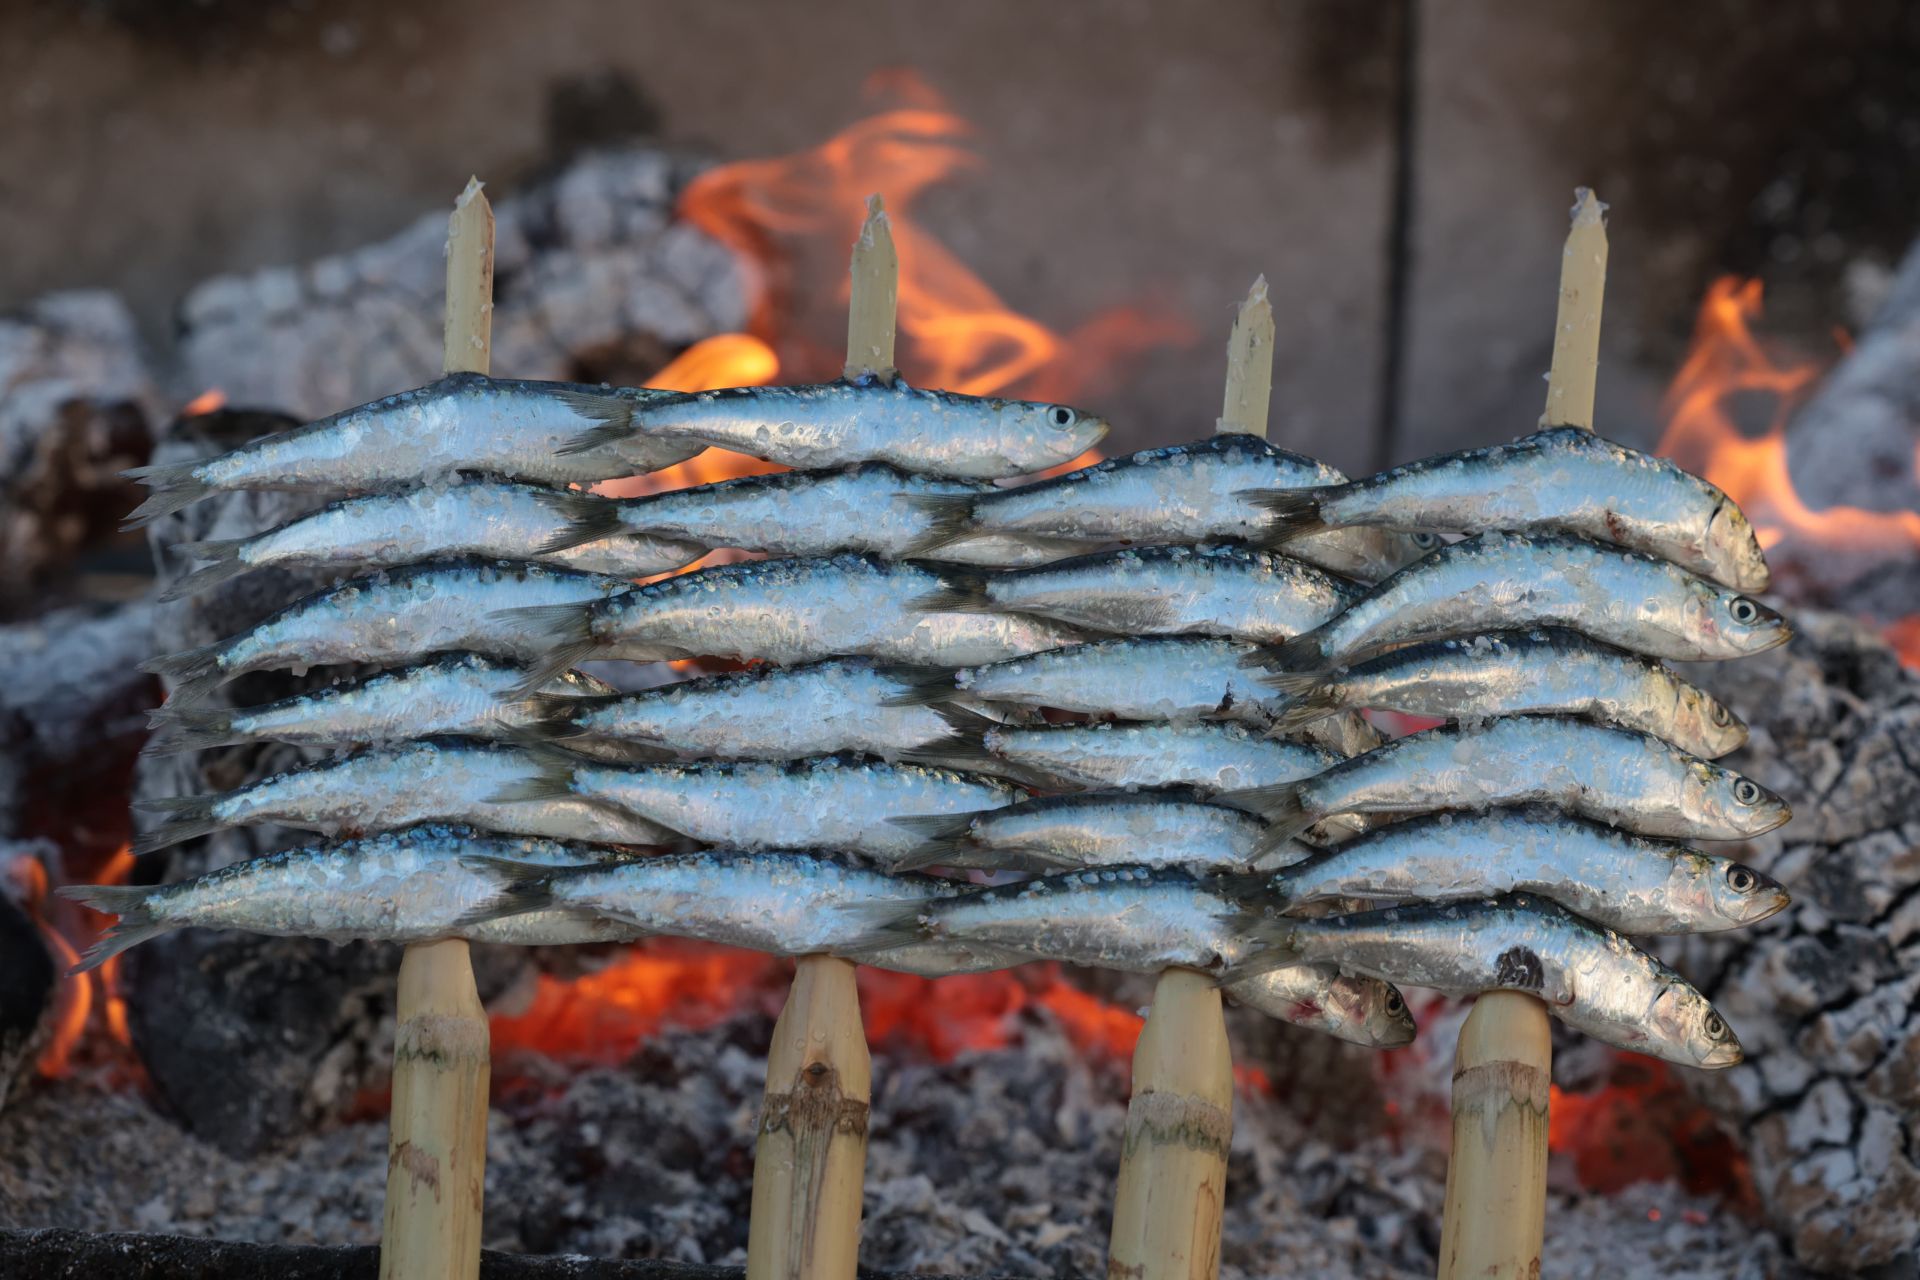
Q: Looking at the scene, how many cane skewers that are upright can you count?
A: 4